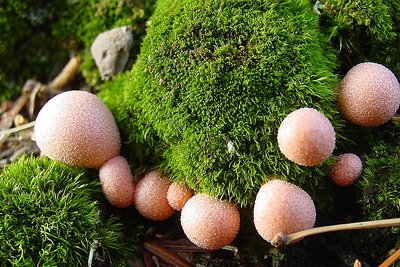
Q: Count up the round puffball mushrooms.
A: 9